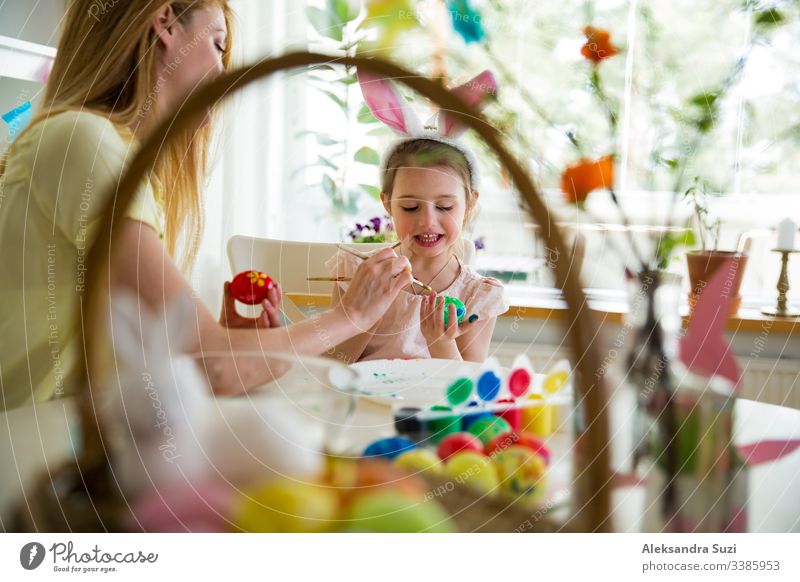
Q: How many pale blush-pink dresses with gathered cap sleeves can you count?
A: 1